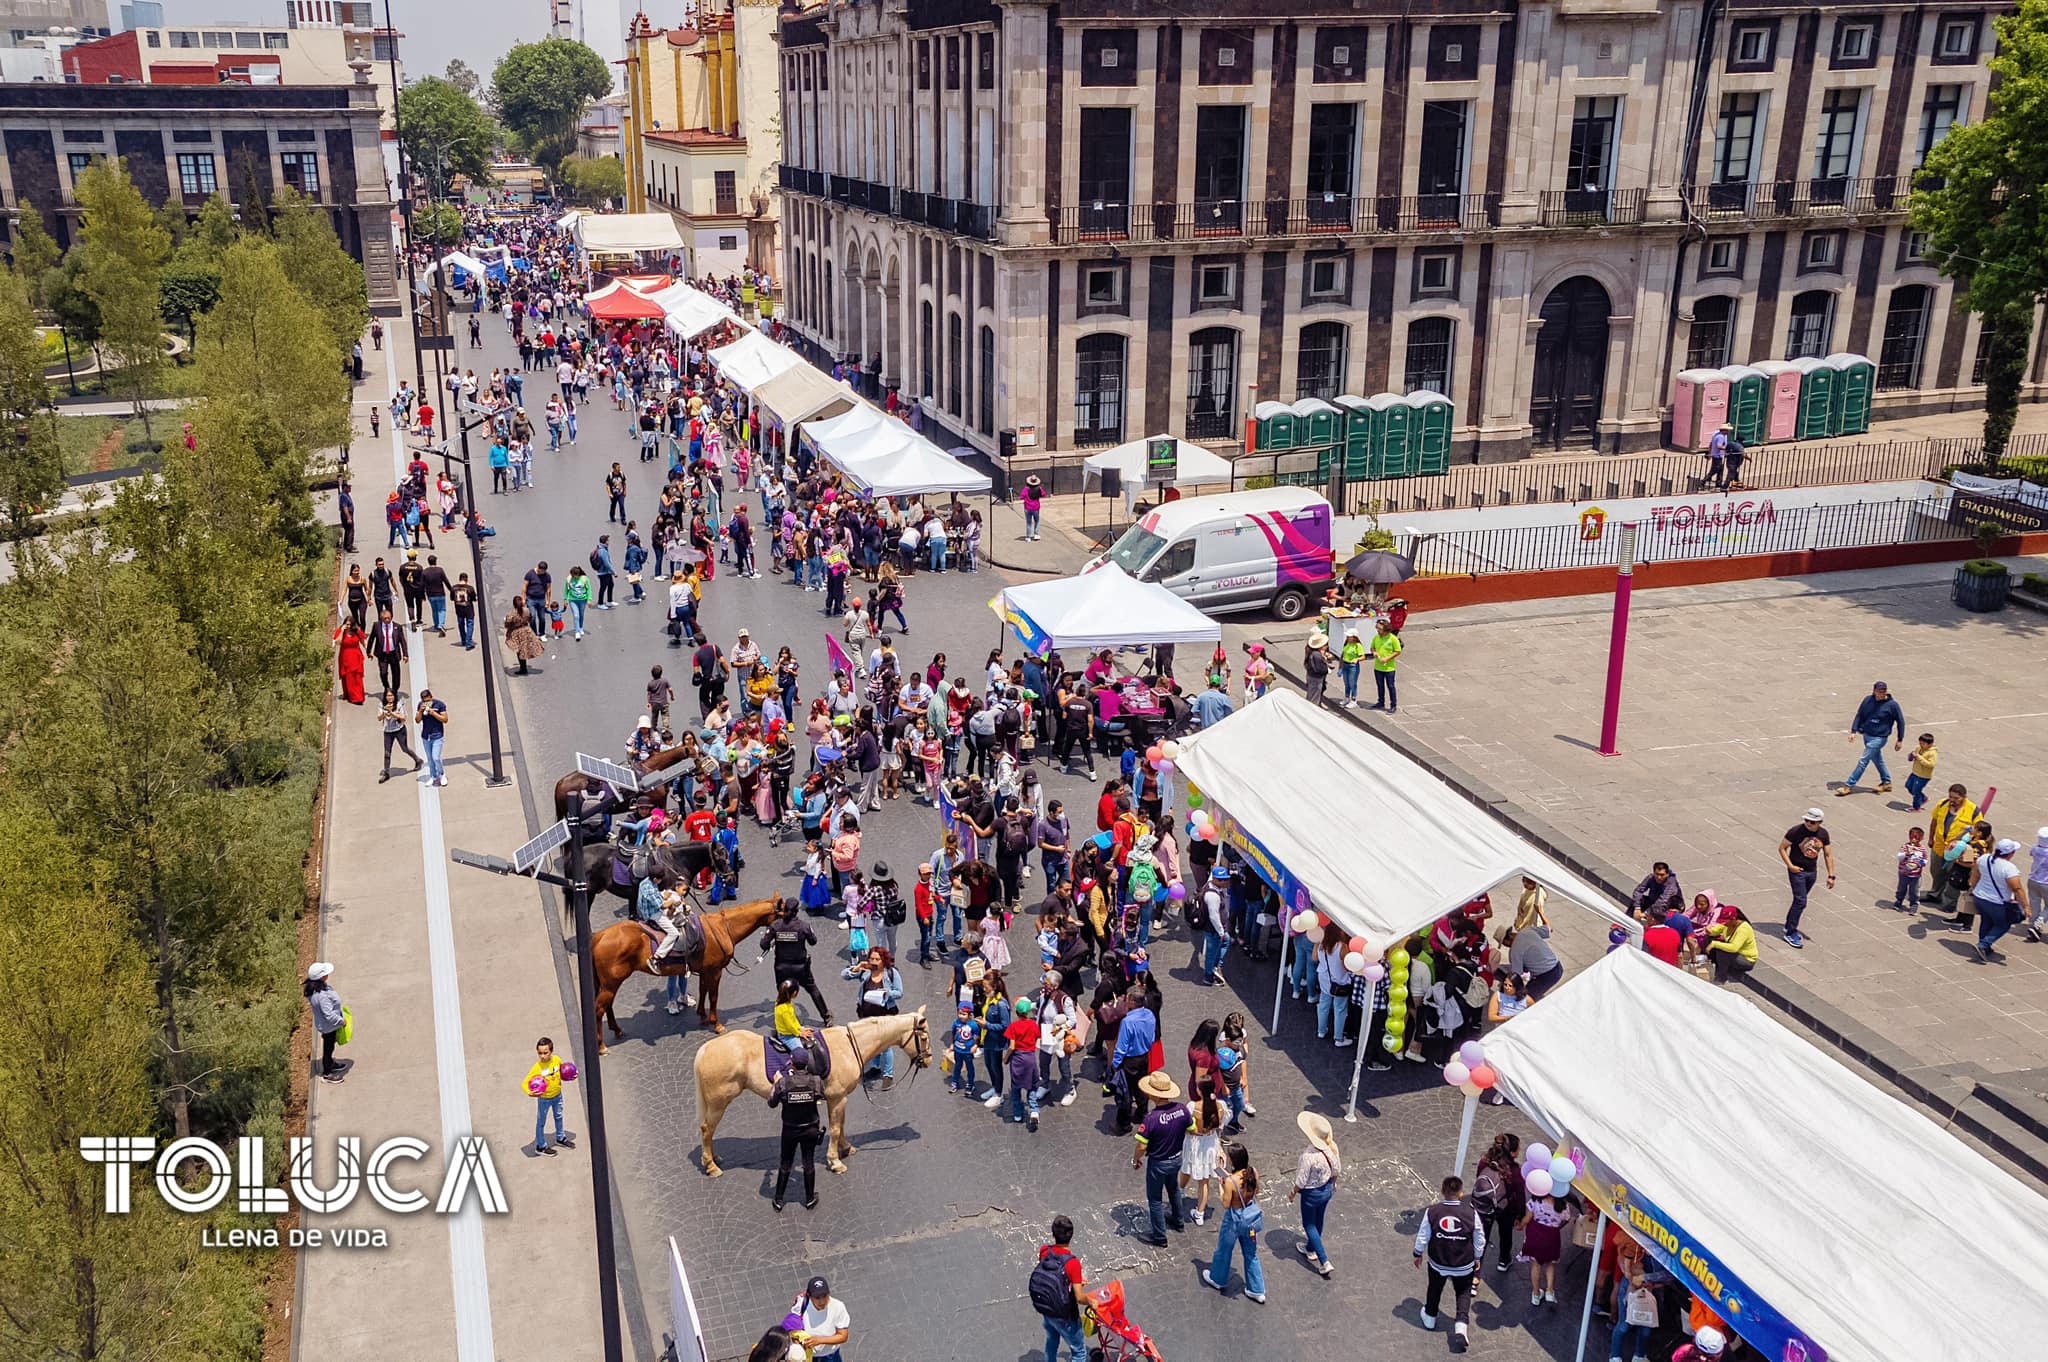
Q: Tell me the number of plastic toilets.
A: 10